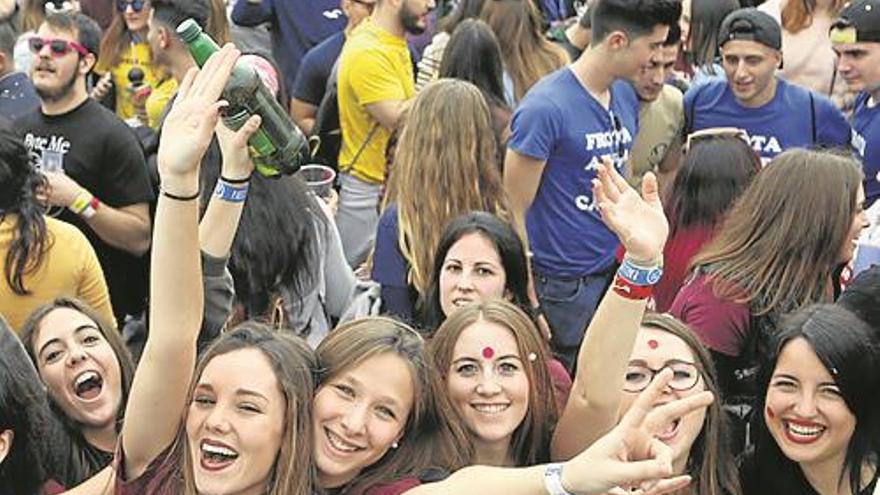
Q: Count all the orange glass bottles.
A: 0